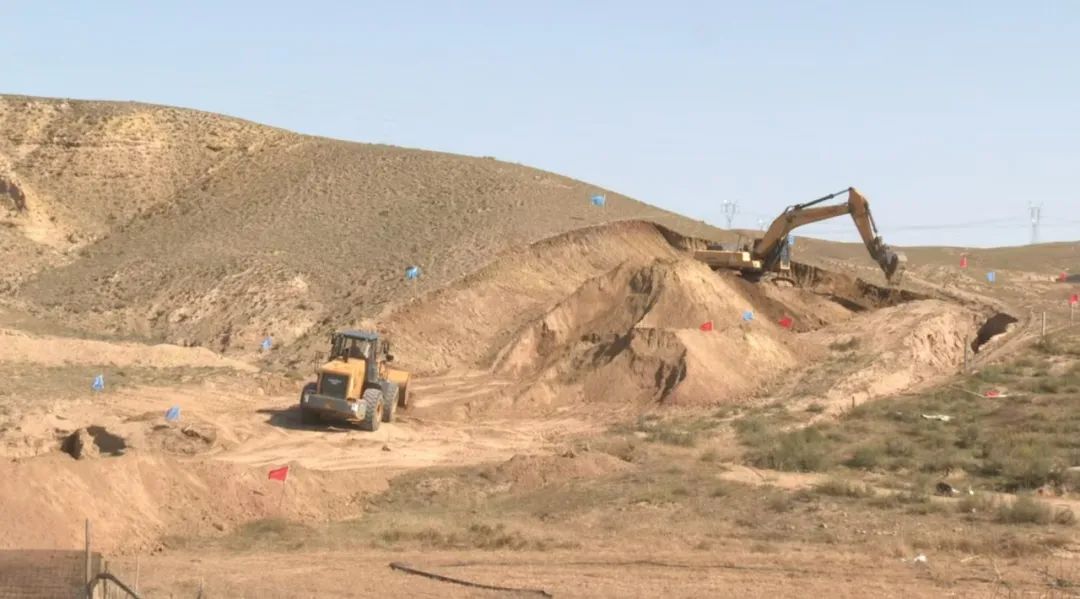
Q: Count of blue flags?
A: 7